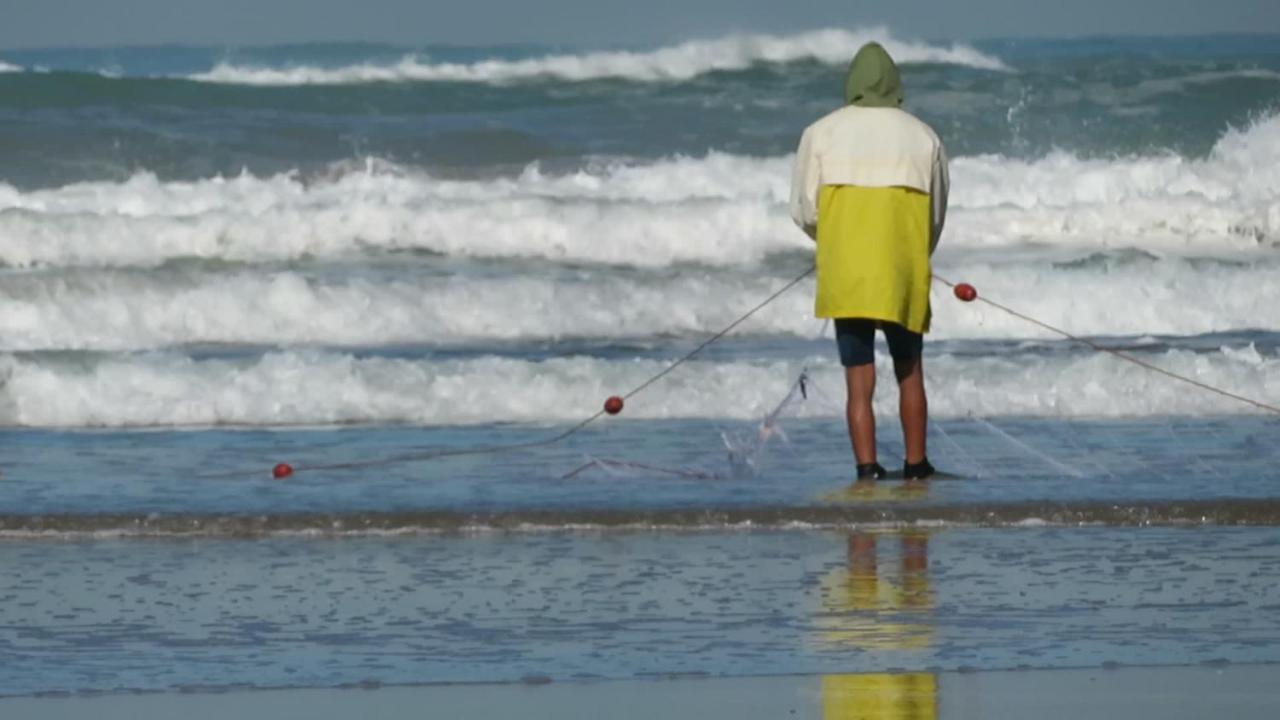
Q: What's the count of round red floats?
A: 3